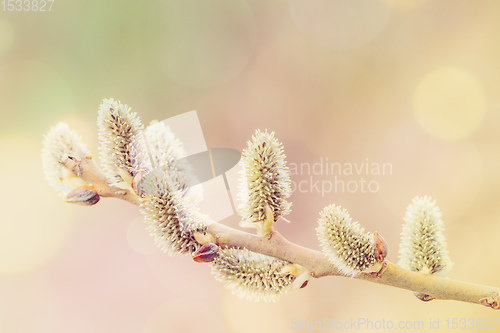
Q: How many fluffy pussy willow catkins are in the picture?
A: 8